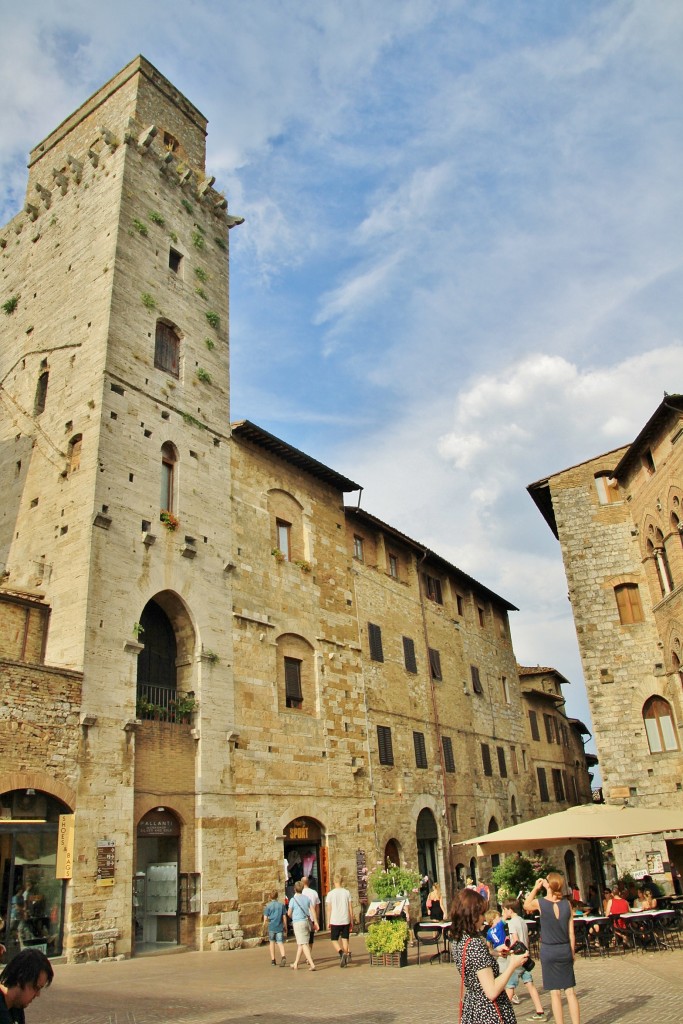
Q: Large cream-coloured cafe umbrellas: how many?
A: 1